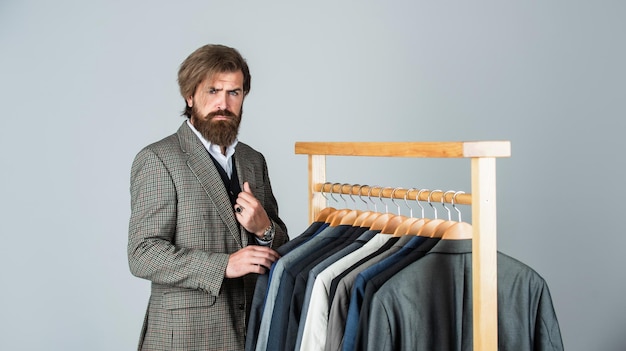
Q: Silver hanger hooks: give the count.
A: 13